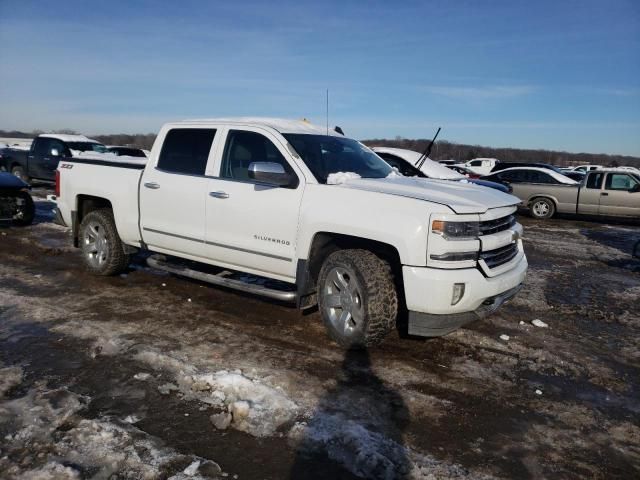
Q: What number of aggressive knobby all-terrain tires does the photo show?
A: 2